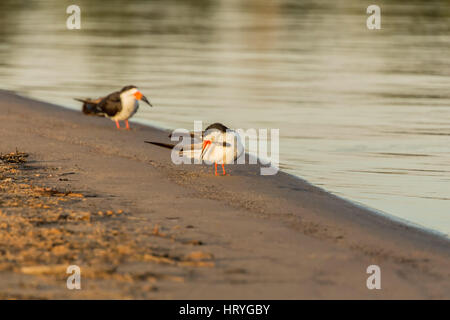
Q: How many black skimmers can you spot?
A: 2